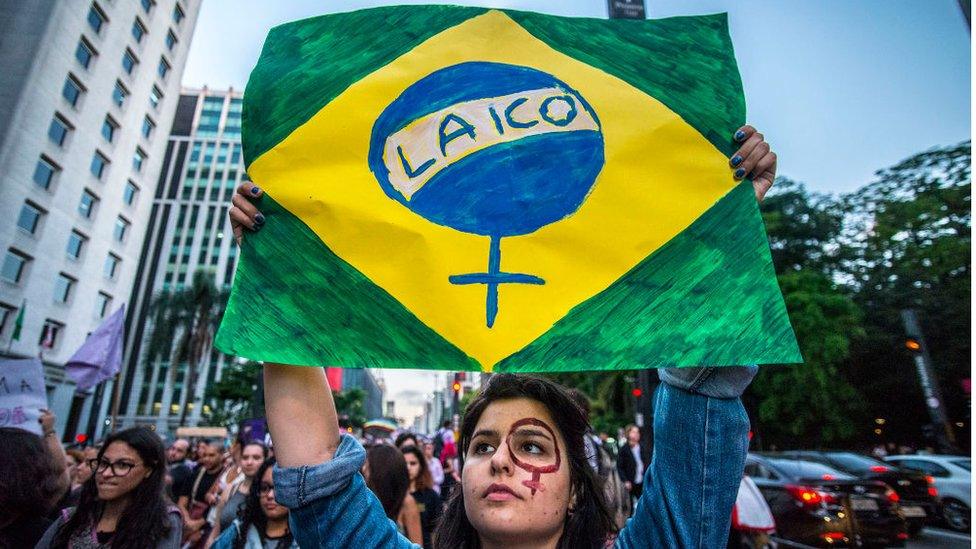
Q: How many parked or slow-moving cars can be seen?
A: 3